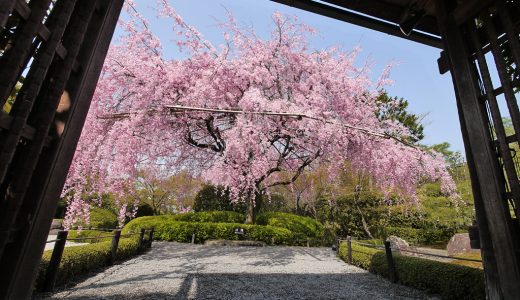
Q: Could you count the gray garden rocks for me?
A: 2